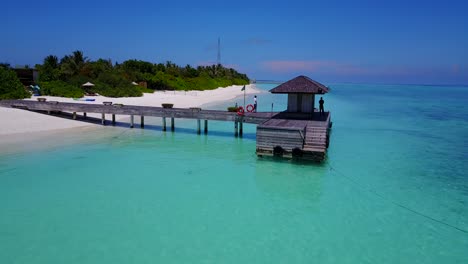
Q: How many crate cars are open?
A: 0